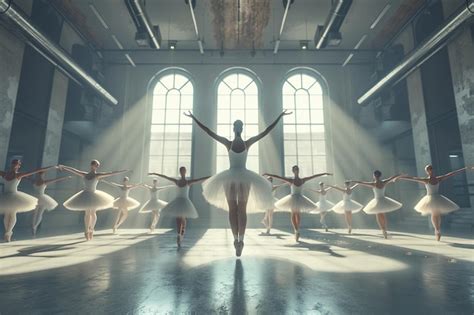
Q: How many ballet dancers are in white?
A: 13